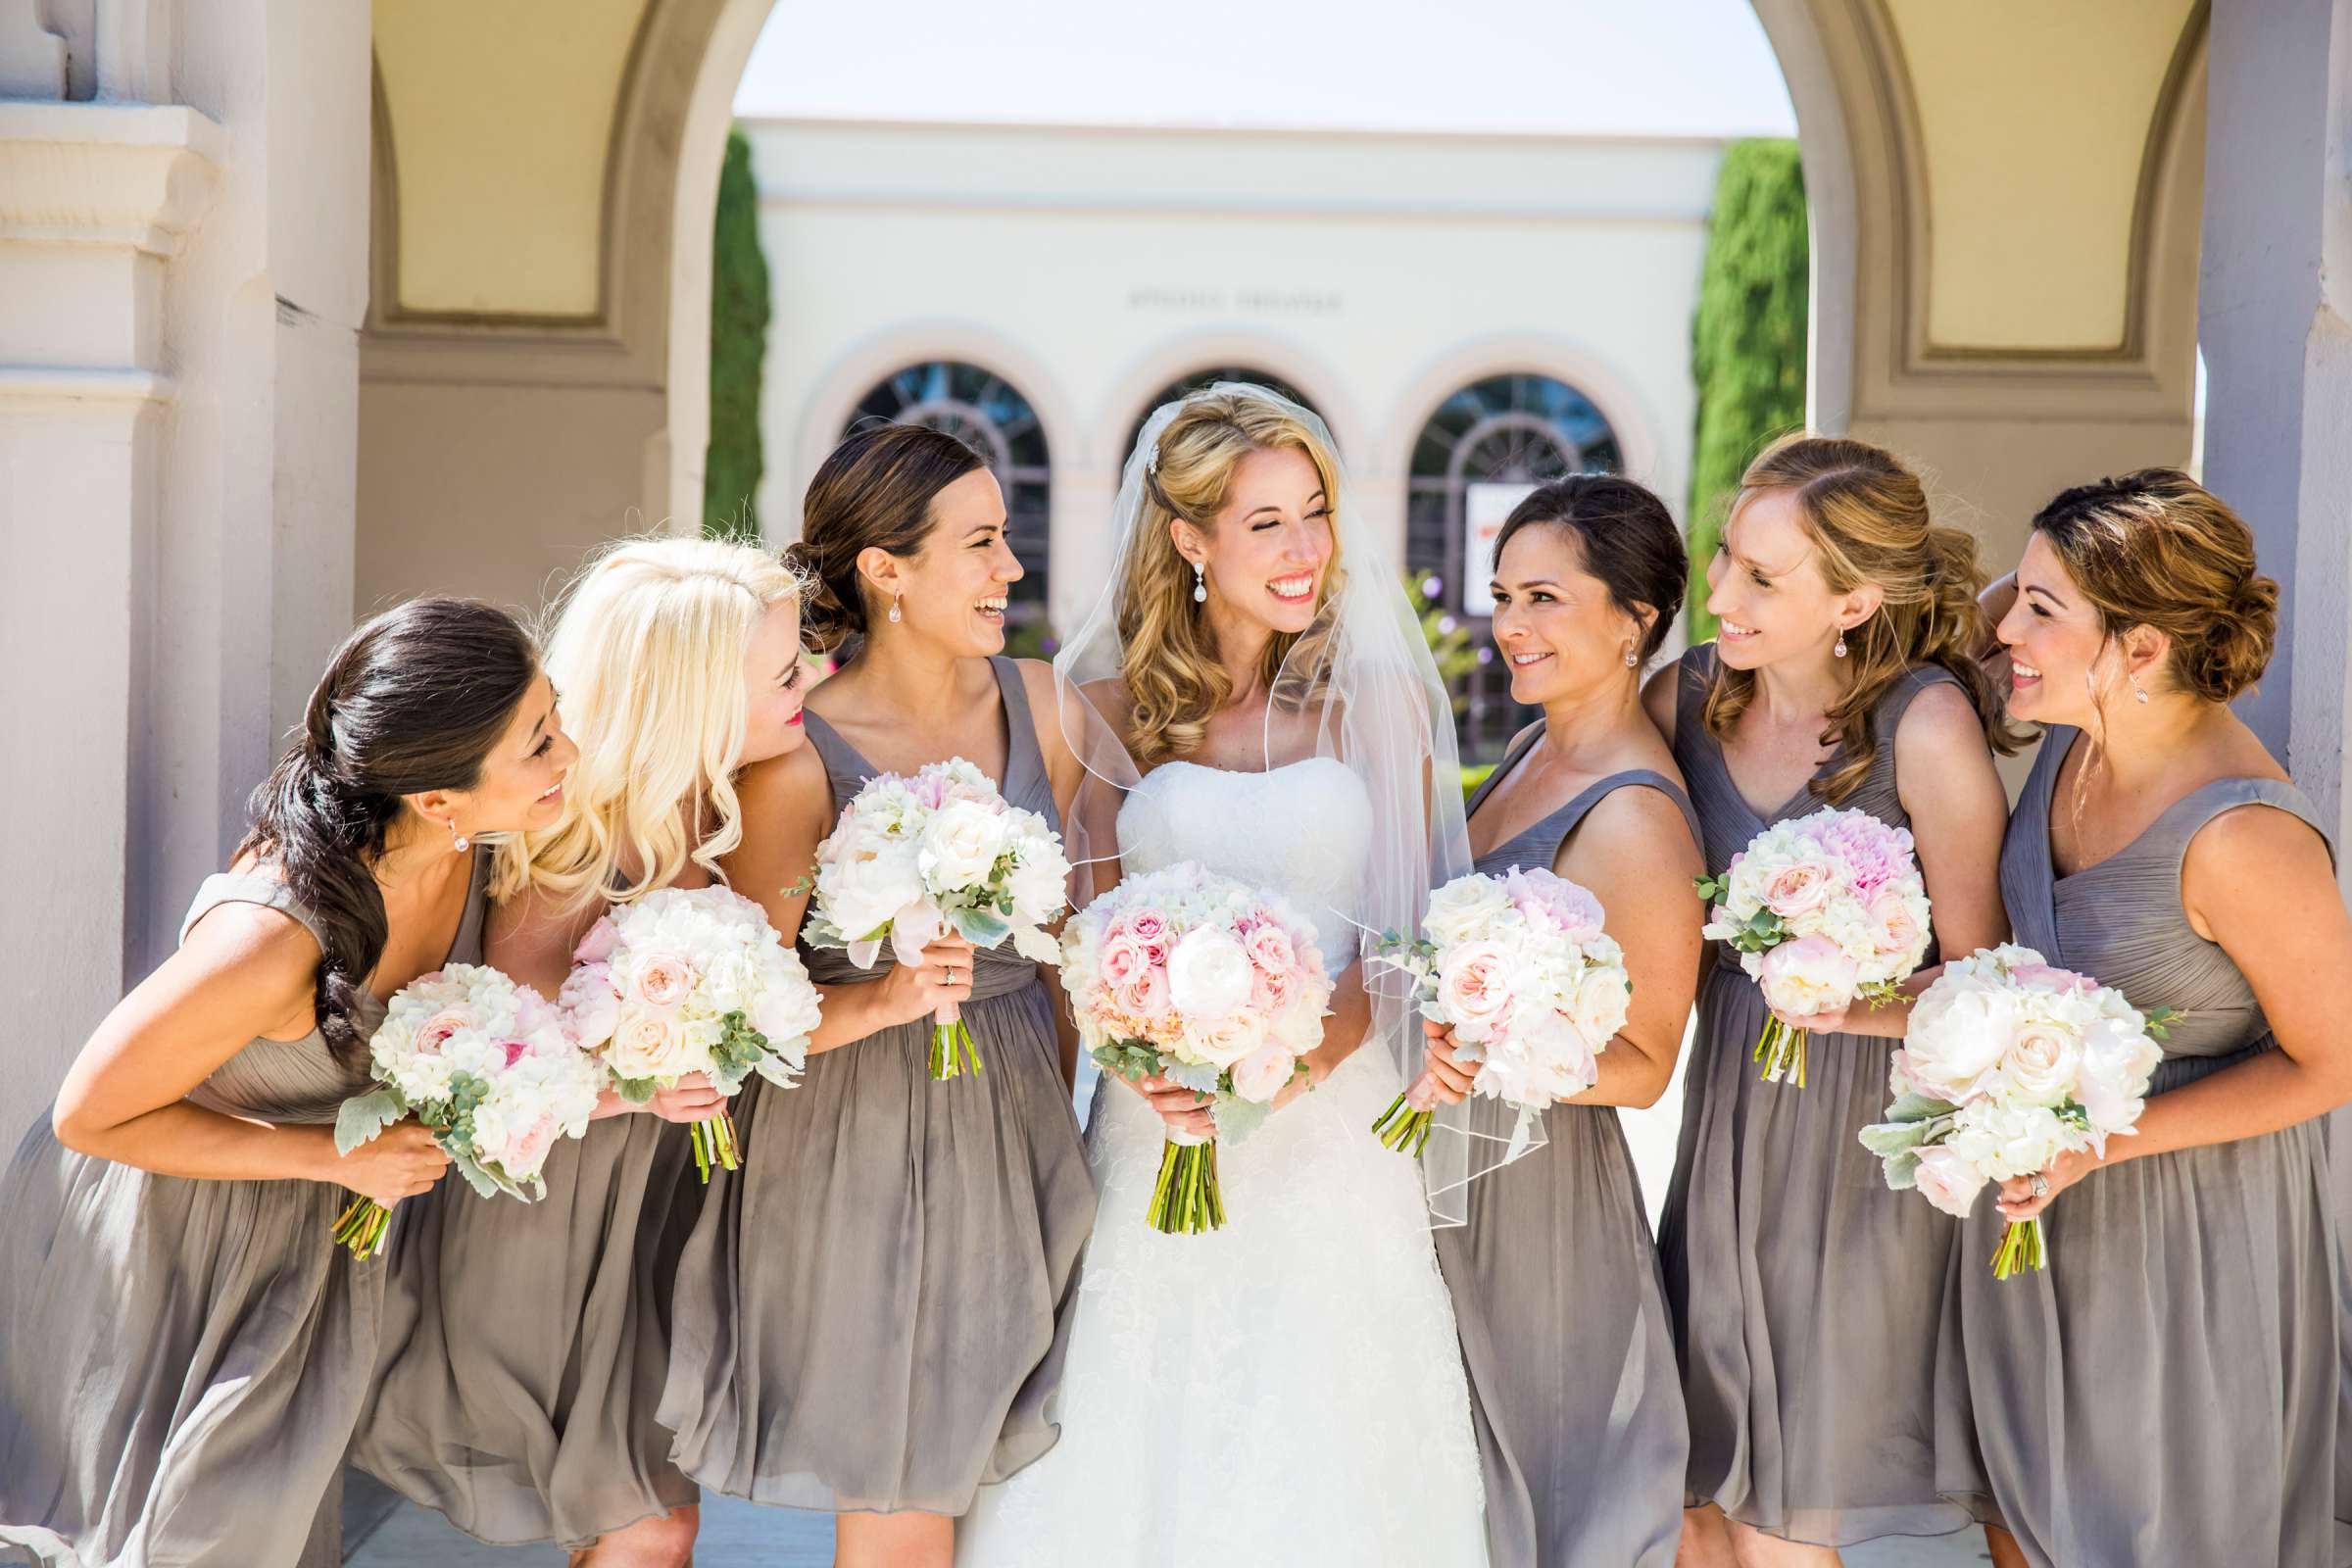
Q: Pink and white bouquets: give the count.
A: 7